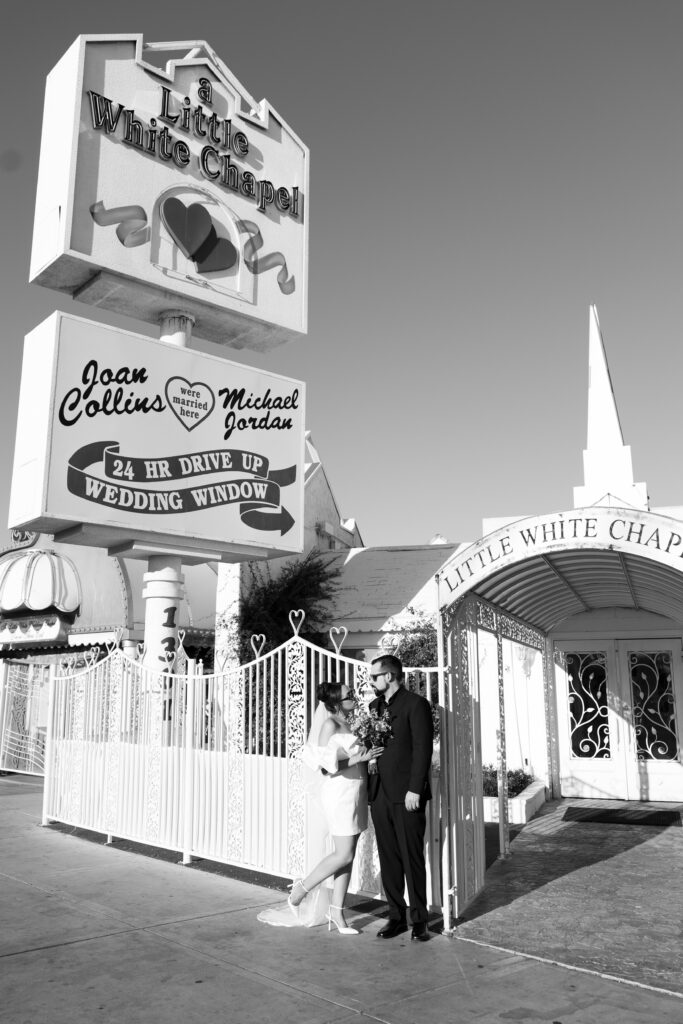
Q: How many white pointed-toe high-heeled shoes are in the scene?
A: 2